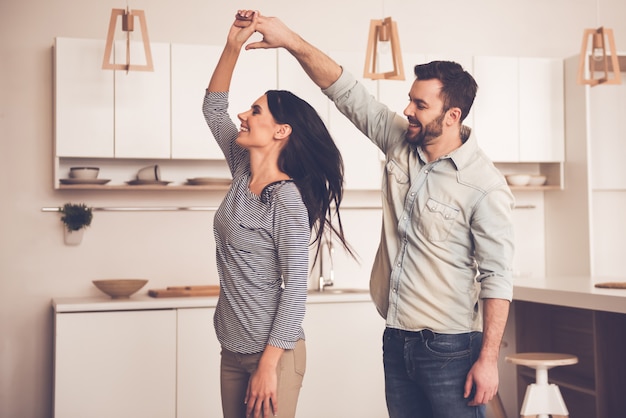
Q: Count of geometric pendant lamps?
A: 3